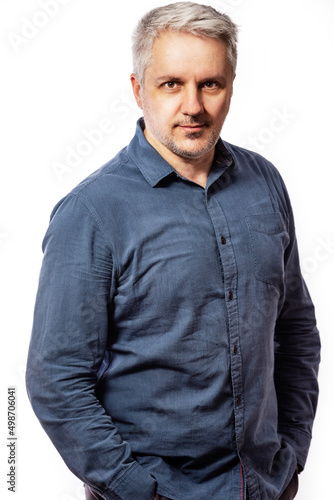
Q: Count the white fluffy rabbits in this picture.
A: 0